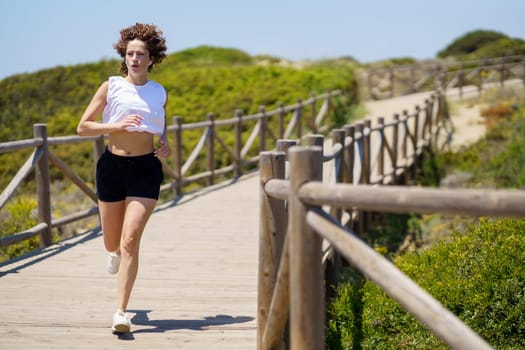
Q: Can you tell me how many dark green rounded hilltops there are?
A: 1